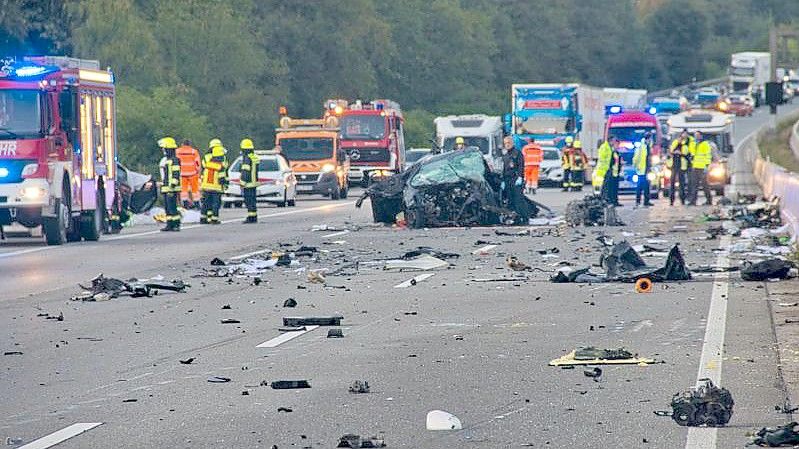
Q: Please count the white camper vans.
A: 2